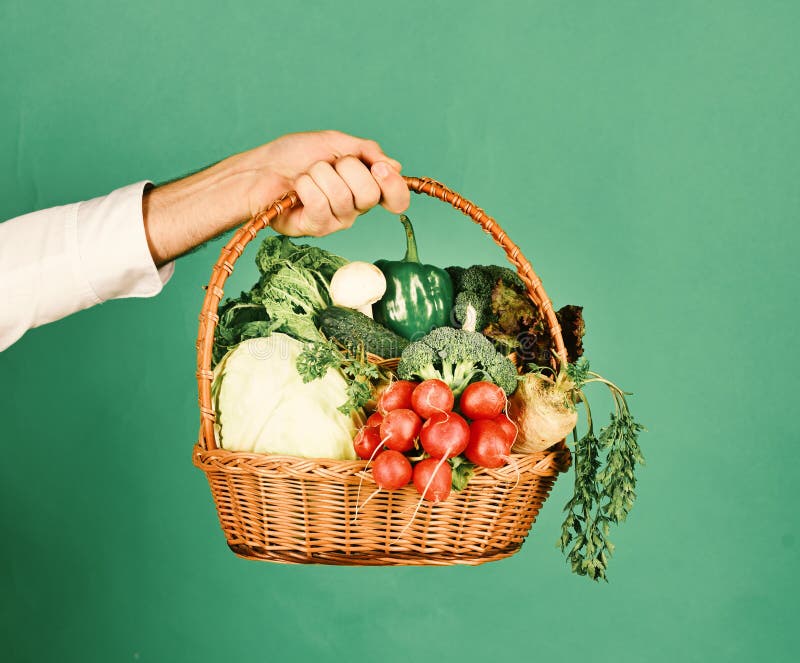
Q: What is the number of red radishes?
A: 11